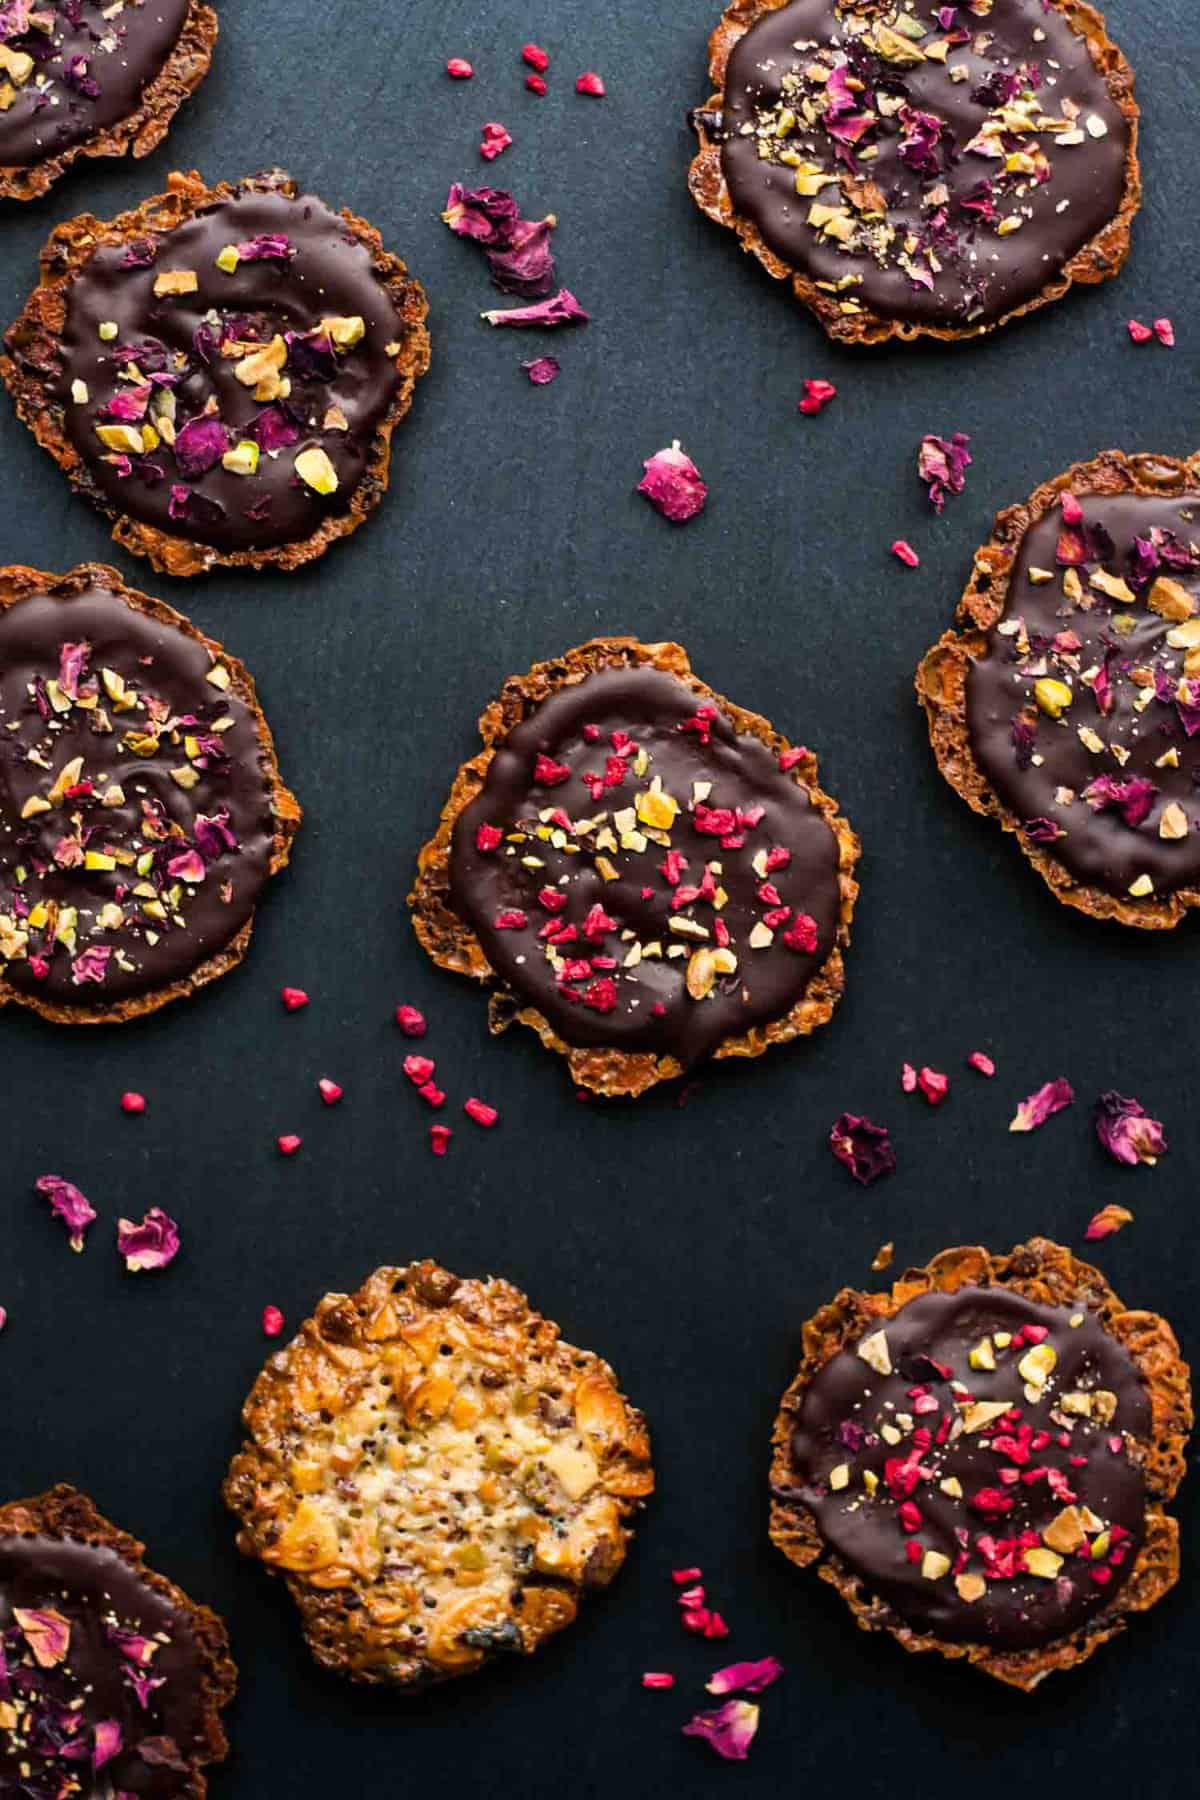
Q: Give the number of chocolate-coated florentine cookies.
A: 8